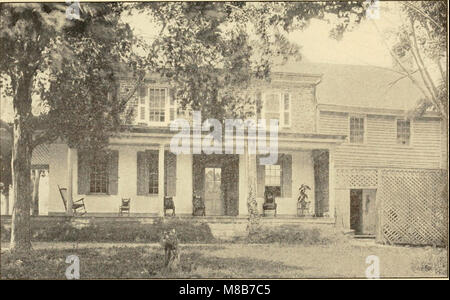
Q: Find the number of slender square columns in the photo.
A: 4